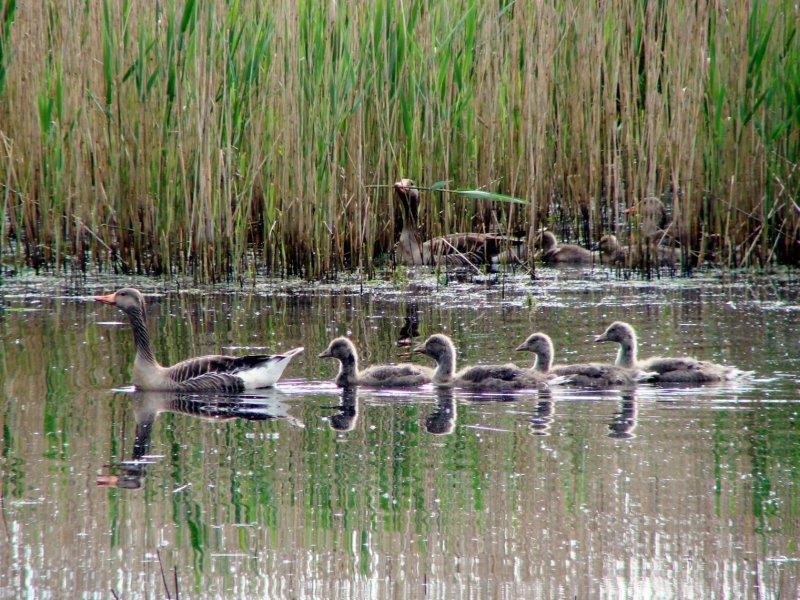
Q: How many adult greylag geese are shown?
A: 3